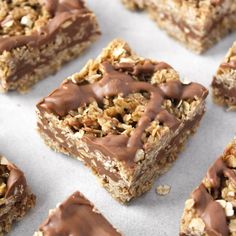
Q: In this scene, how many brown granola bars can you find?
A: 7